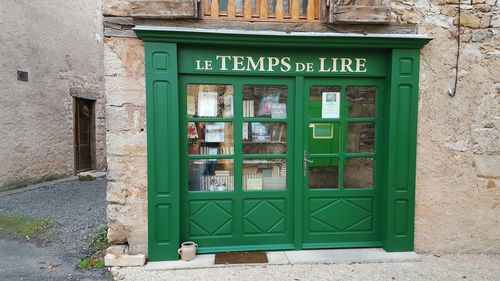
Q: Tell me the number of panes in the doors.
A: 12